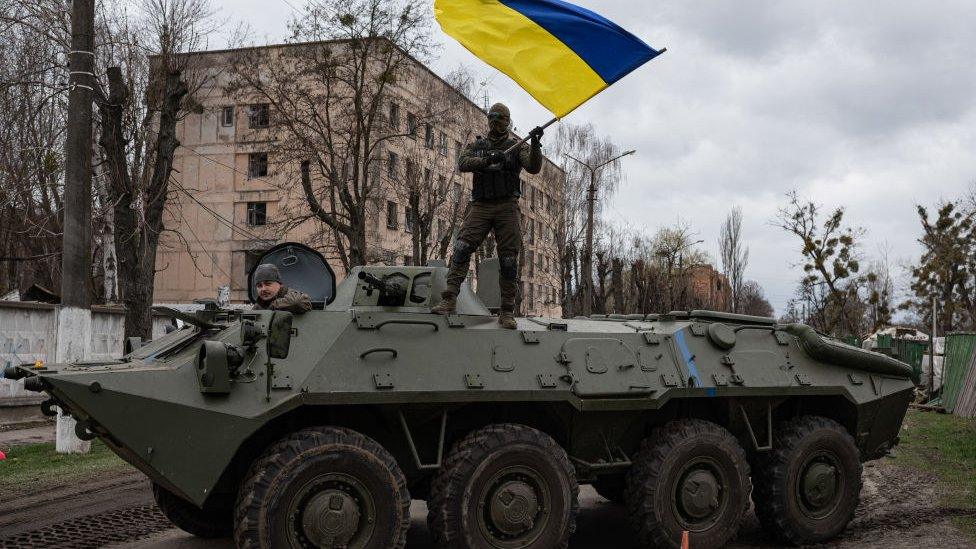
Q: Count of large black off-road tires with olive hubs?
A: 4